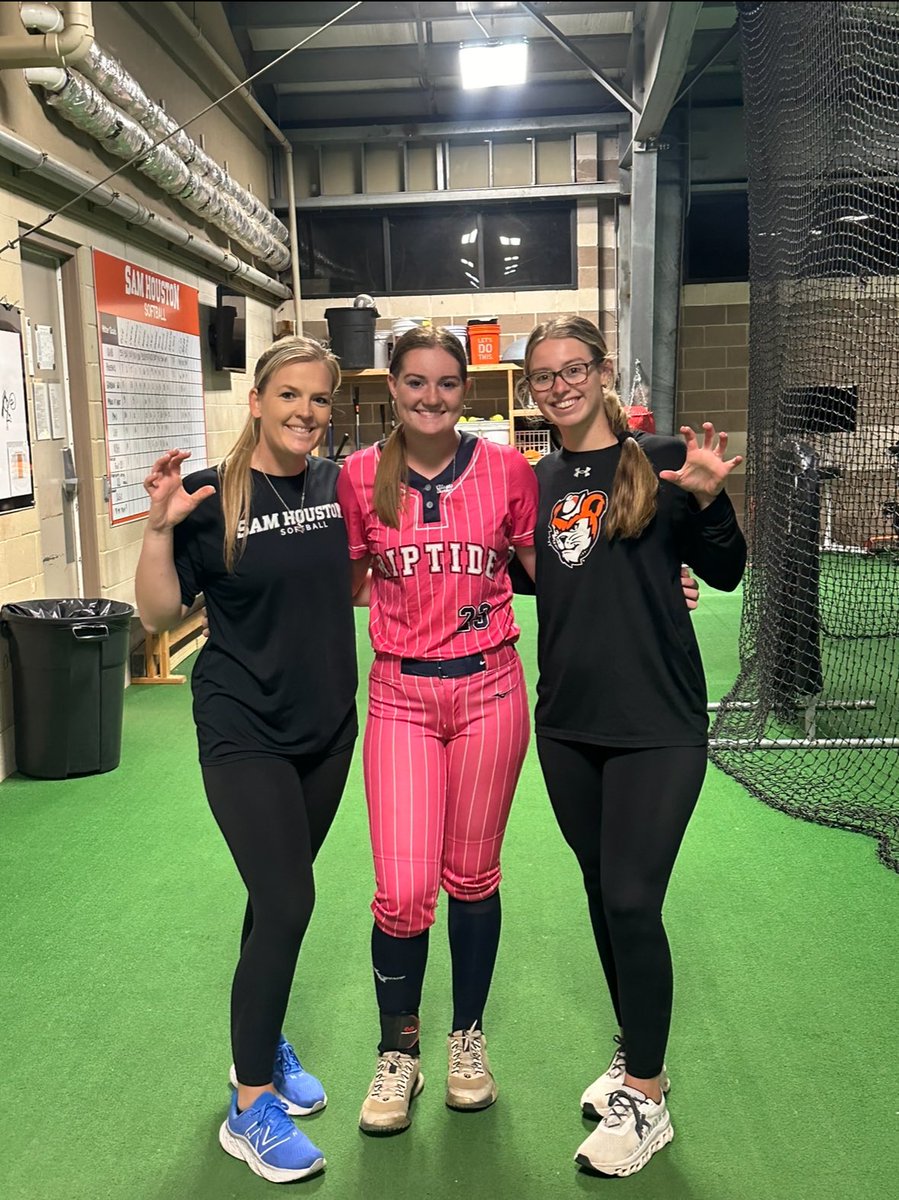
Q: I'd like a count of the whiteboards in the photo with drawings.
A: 1